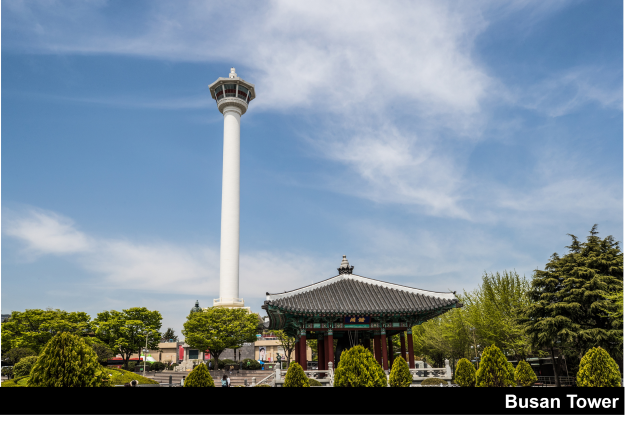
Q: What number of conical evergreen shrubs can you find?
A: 9